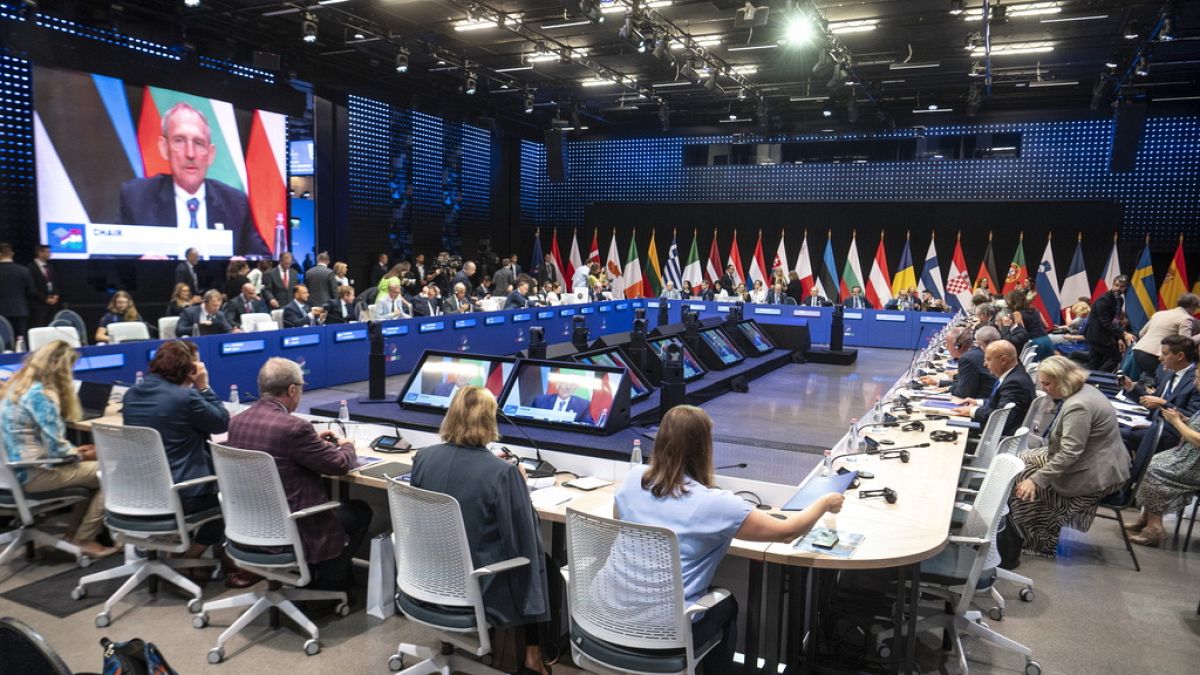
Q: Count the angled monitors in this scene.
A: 6